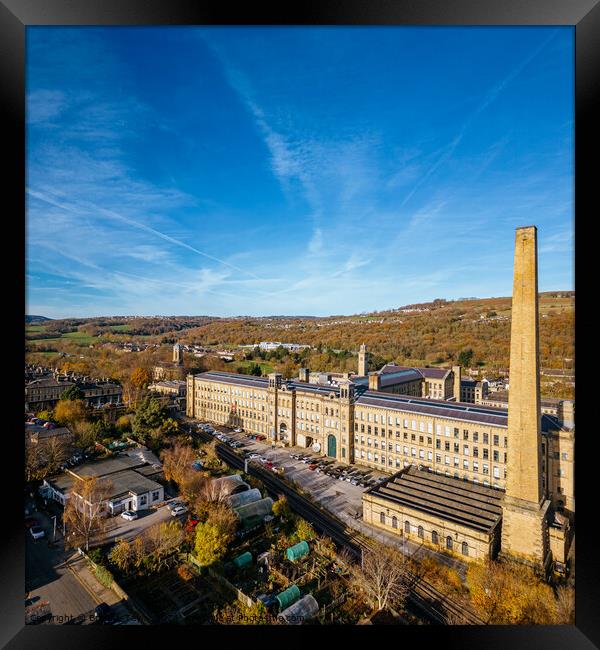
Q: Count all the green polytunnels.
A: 3